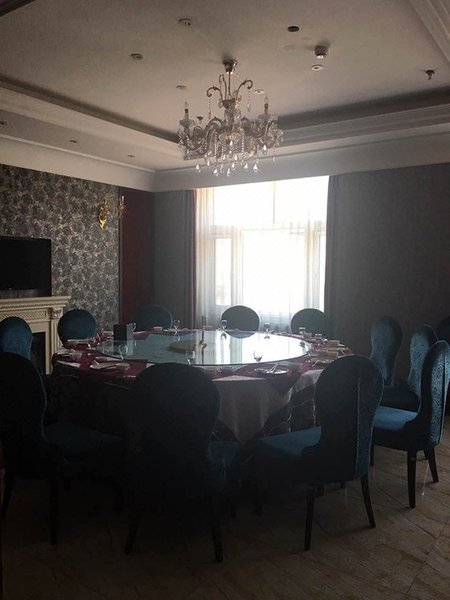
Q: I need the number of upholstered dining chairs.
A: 12